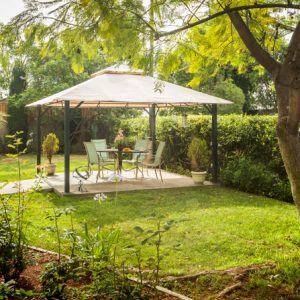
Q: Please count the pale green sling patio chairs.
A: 4